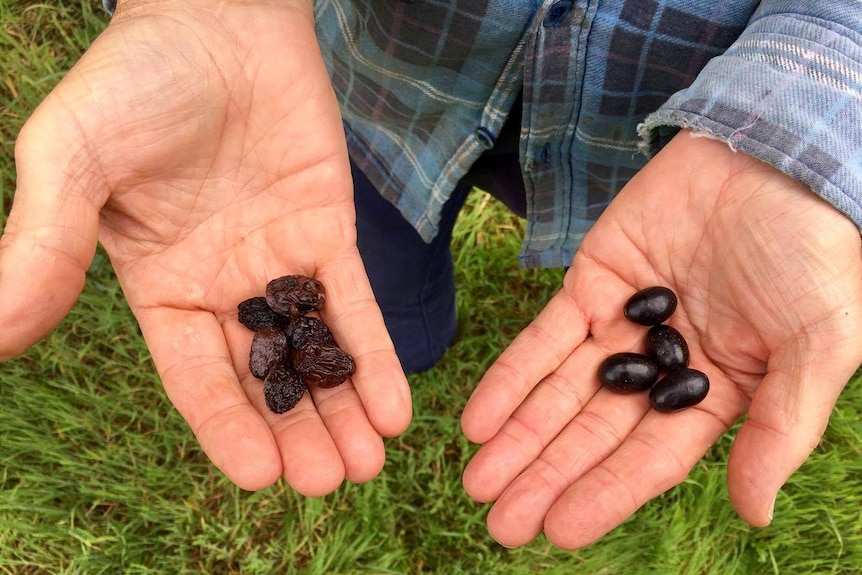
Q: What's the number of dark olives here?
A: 4